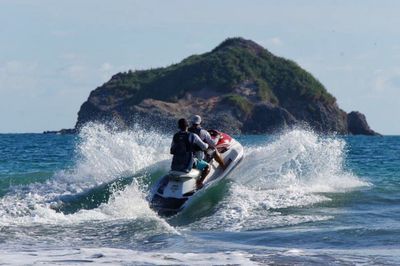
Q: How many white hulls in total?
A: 1